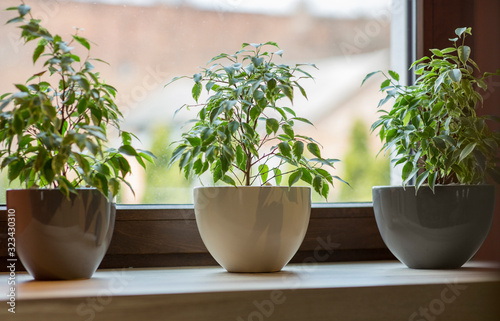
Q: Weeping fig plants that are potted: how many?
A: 3